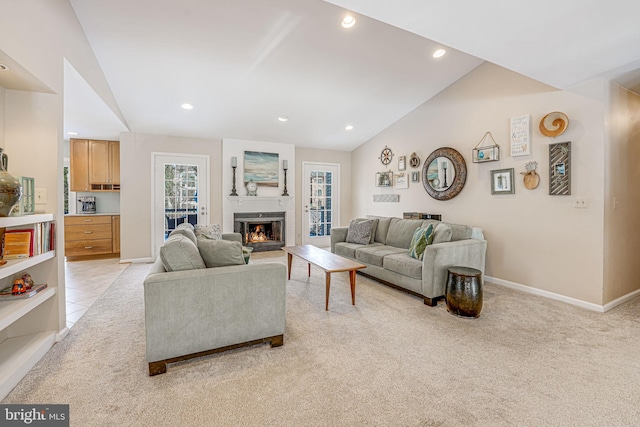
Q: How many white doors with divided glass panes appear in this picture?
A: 2